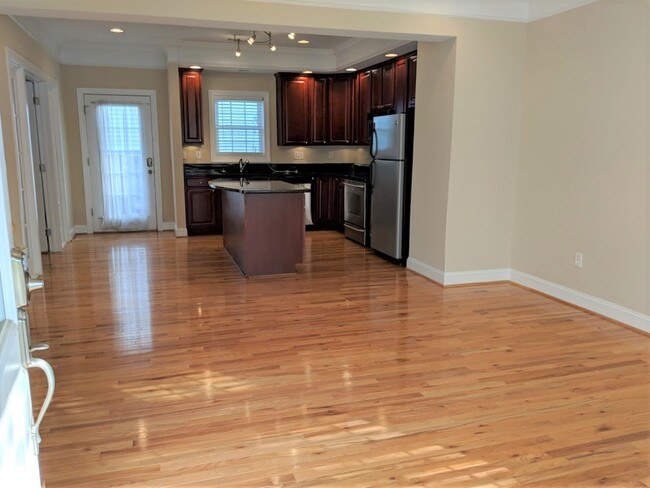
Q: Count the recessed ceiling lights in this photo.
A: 6